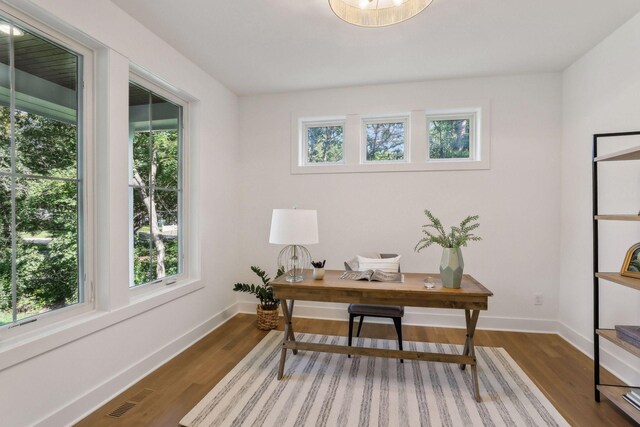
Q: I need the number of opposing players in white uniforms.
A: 0